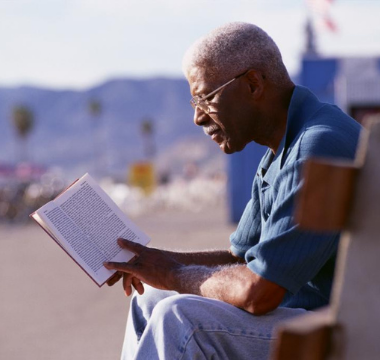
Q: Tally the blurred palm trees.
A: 3